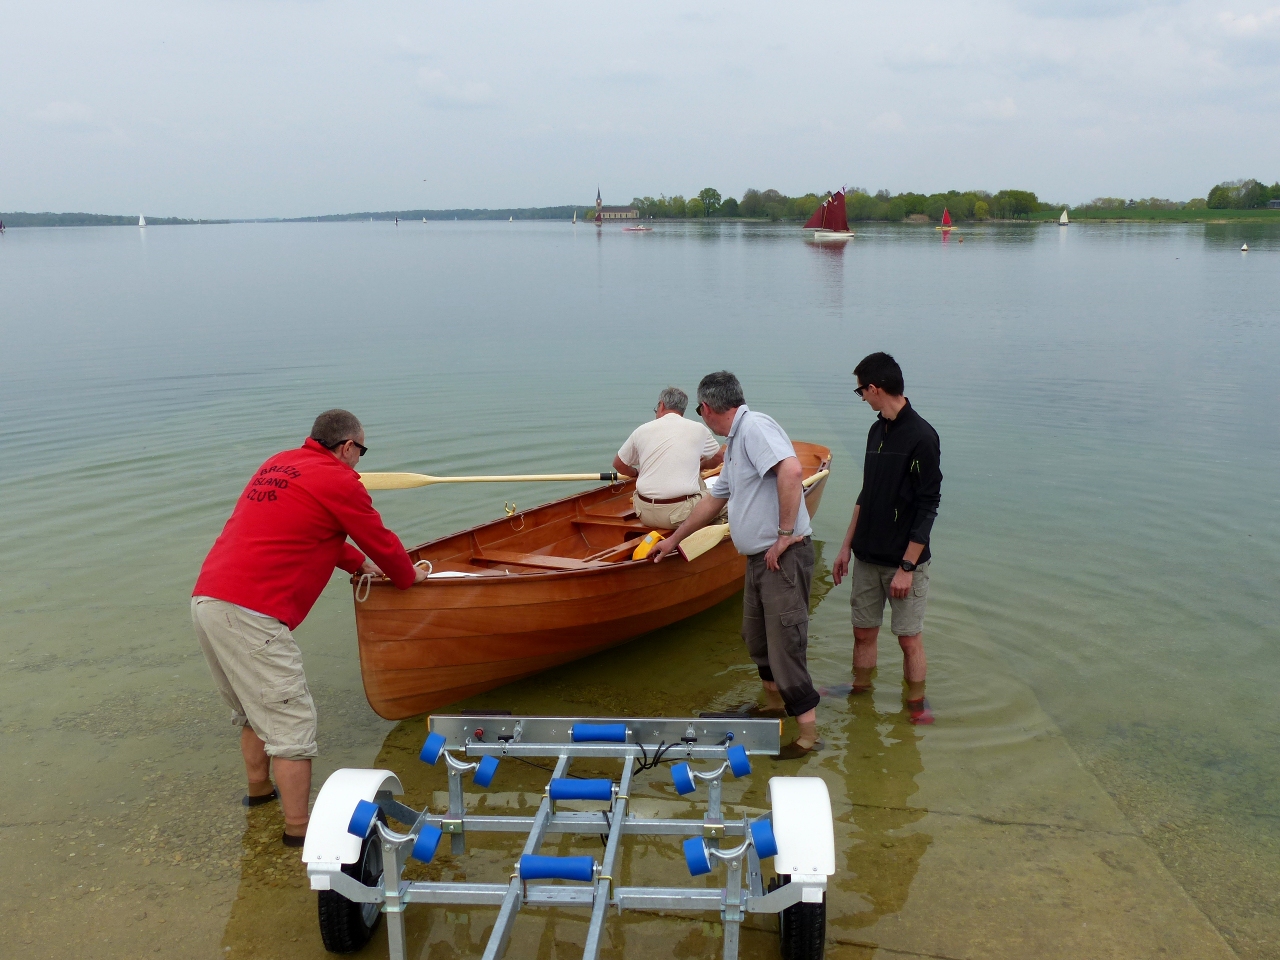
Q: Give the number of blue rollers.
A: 11